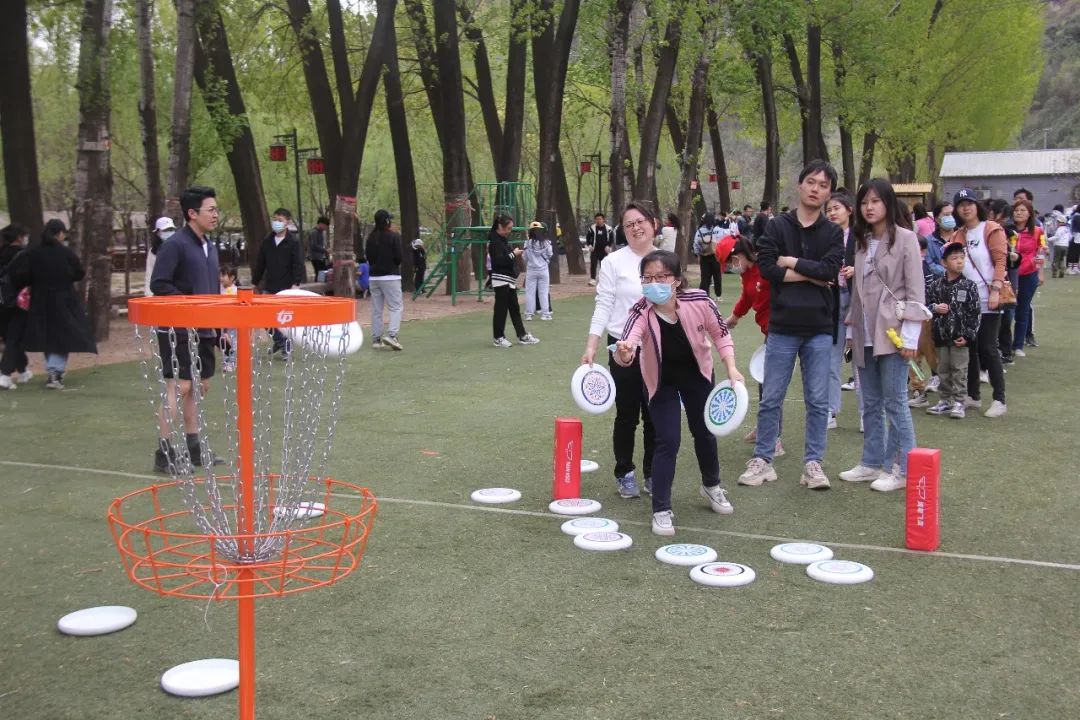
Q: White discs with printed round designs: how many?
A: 11